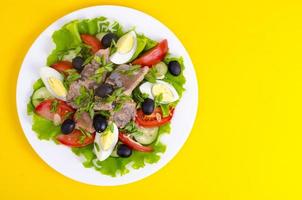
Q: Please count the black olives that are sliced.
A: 0